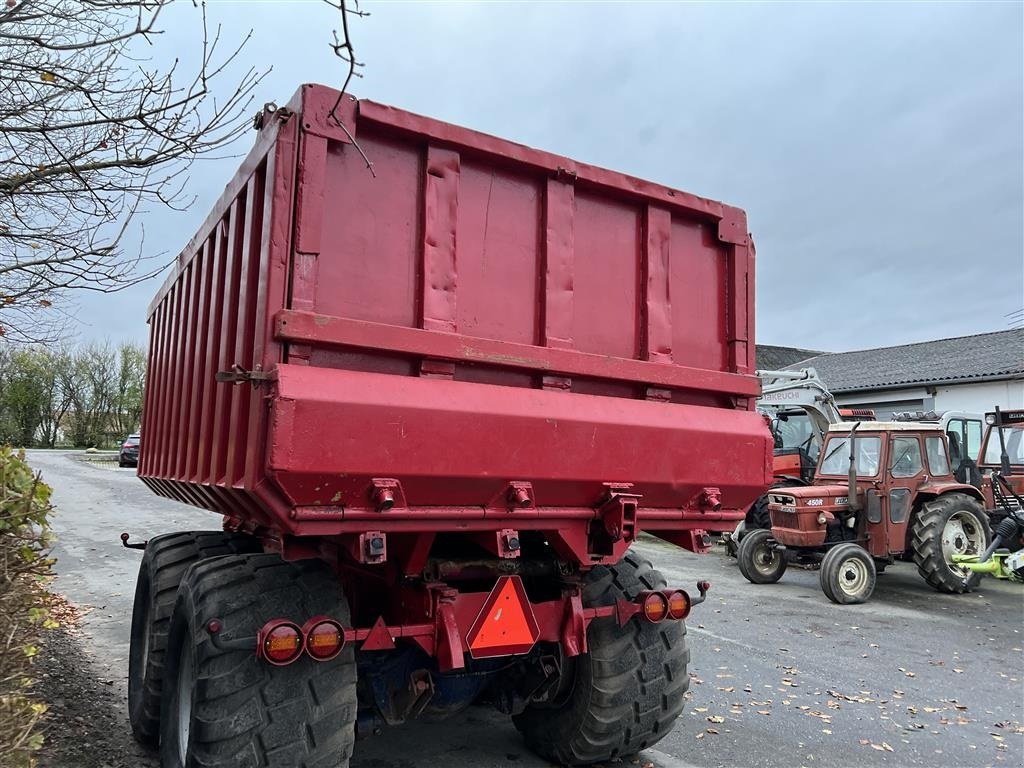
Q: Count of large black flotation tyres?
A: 3